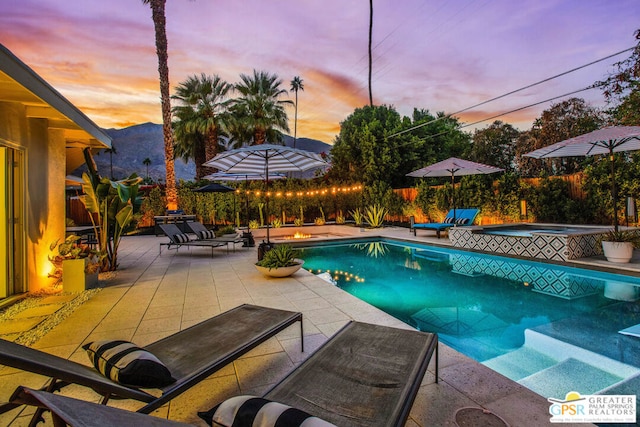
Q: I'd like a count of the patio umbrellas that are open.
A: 5